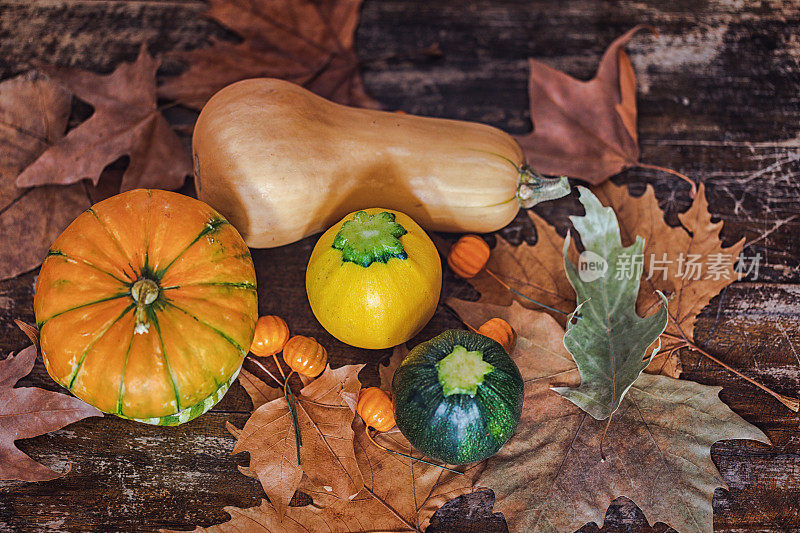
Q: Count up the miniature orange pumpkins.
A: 5